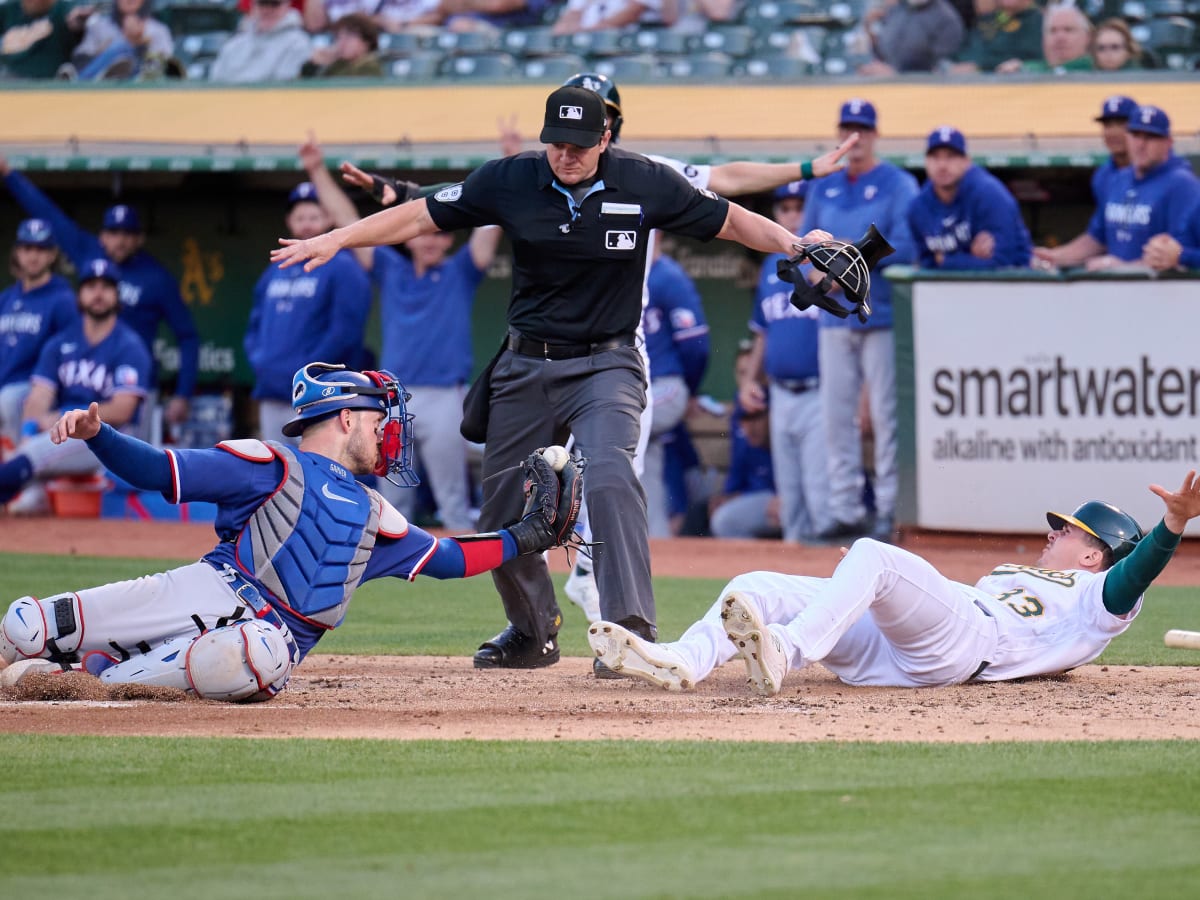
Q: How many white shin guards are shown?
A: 2